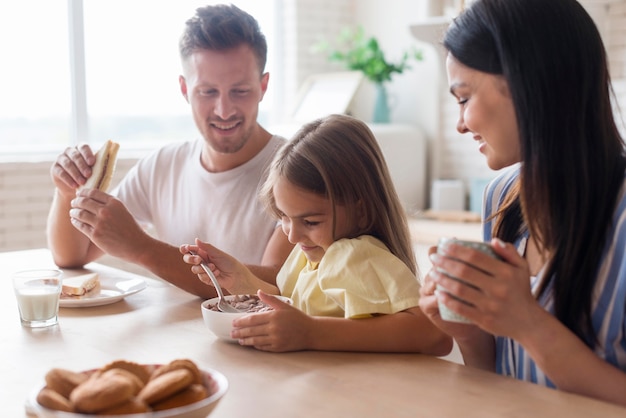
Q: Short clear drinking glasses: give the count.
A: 1